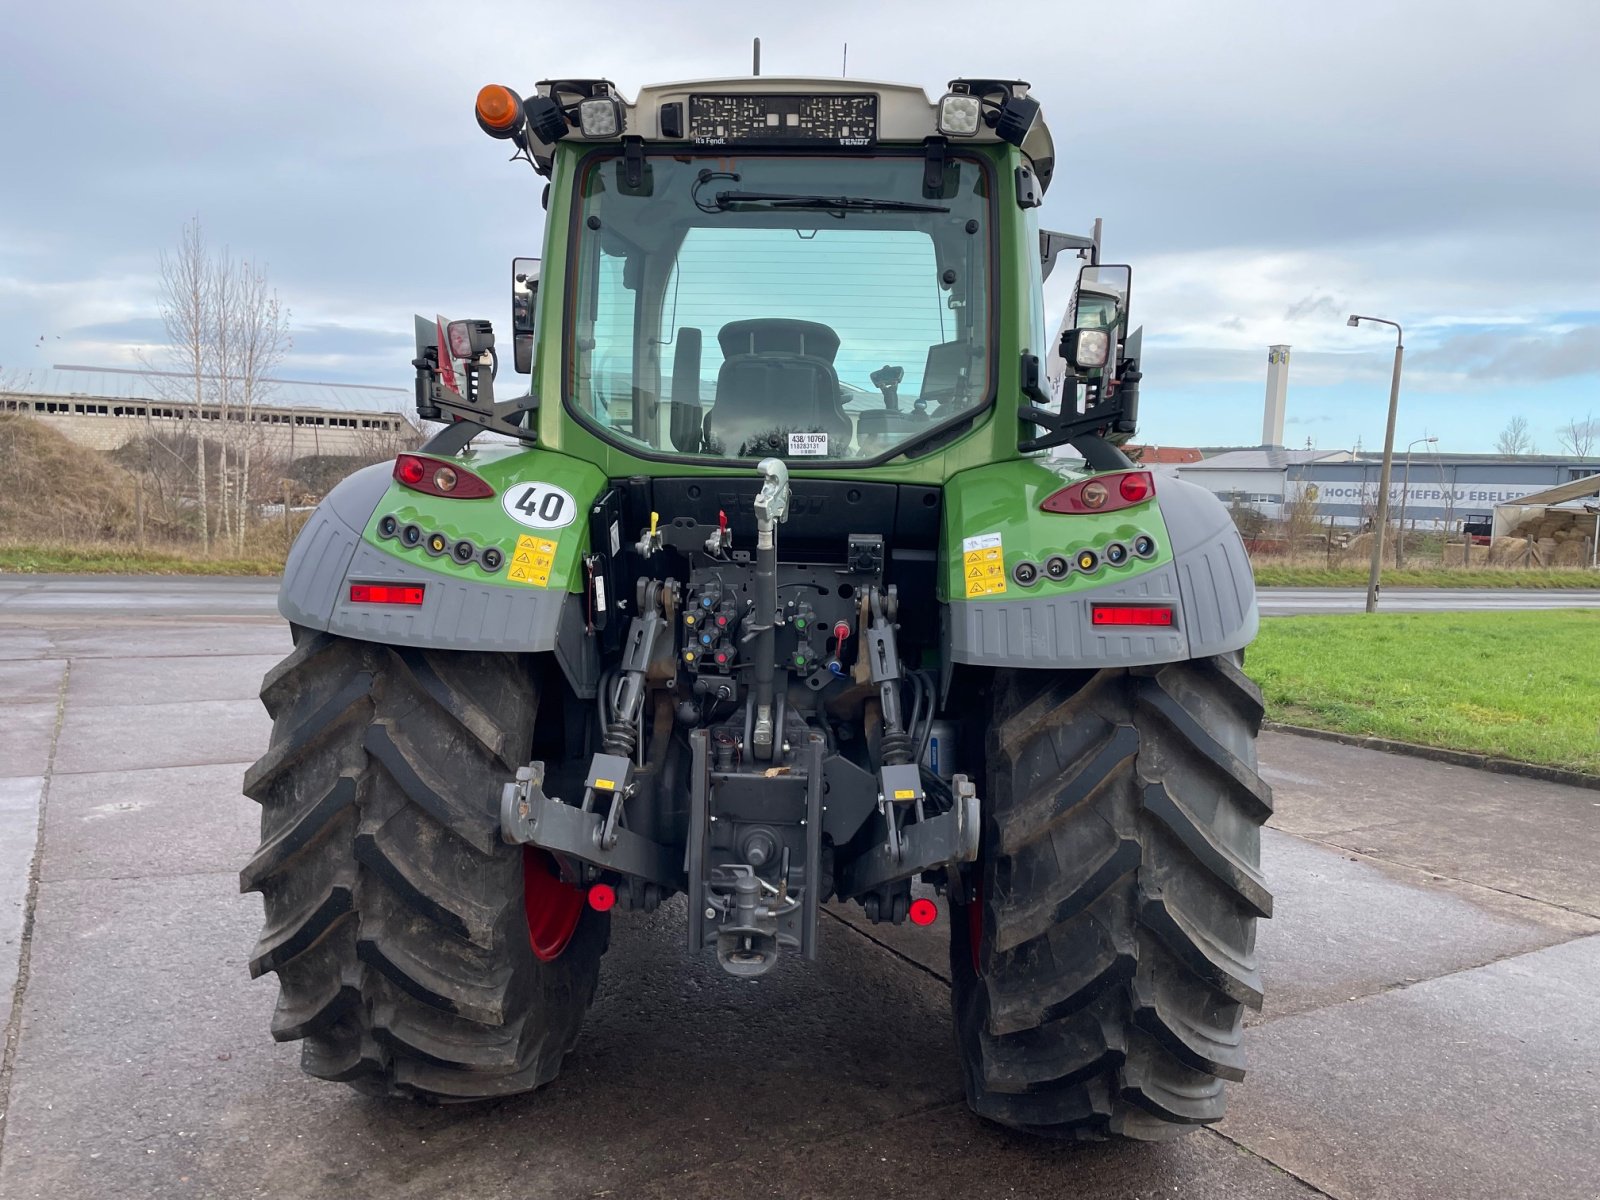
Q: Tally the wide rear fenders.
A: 2